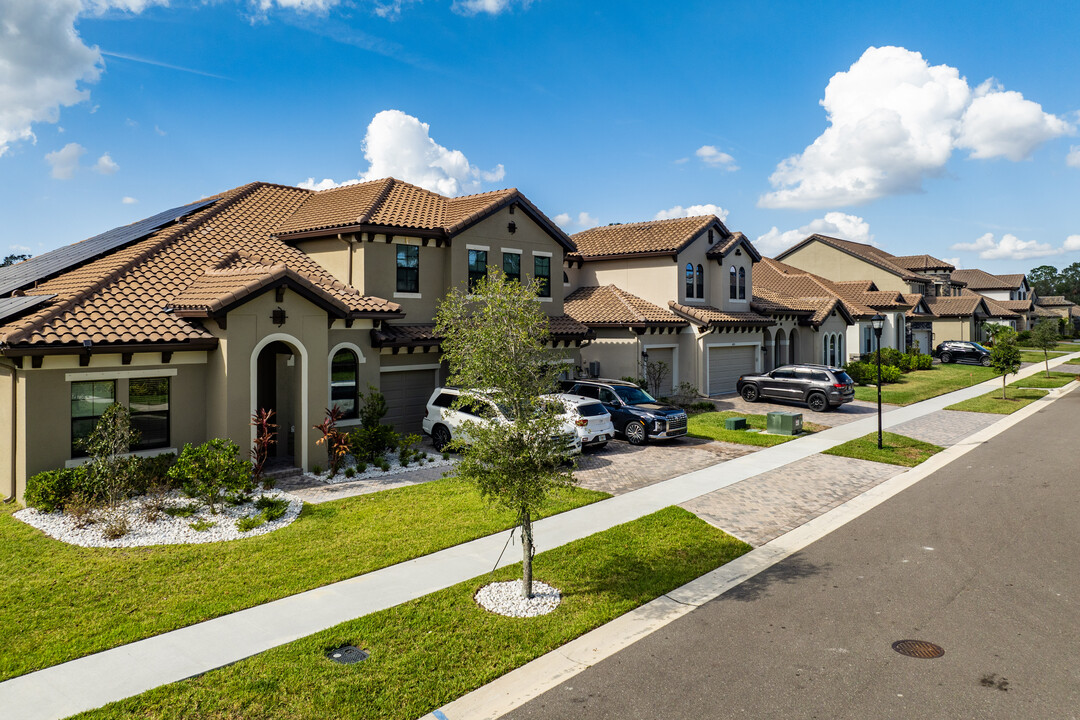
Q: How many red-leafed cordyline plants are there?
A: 2